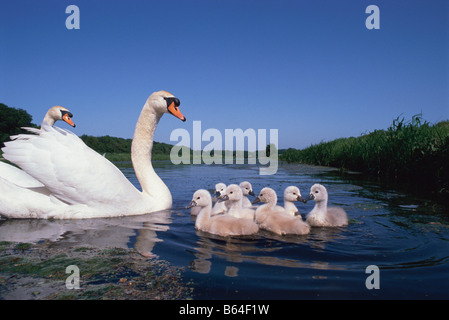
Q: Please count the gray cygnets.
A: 7